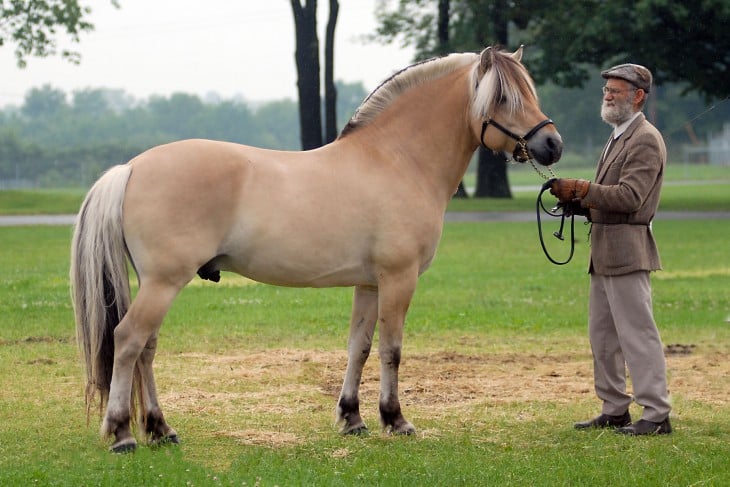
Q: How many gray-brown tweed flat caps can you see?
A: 1